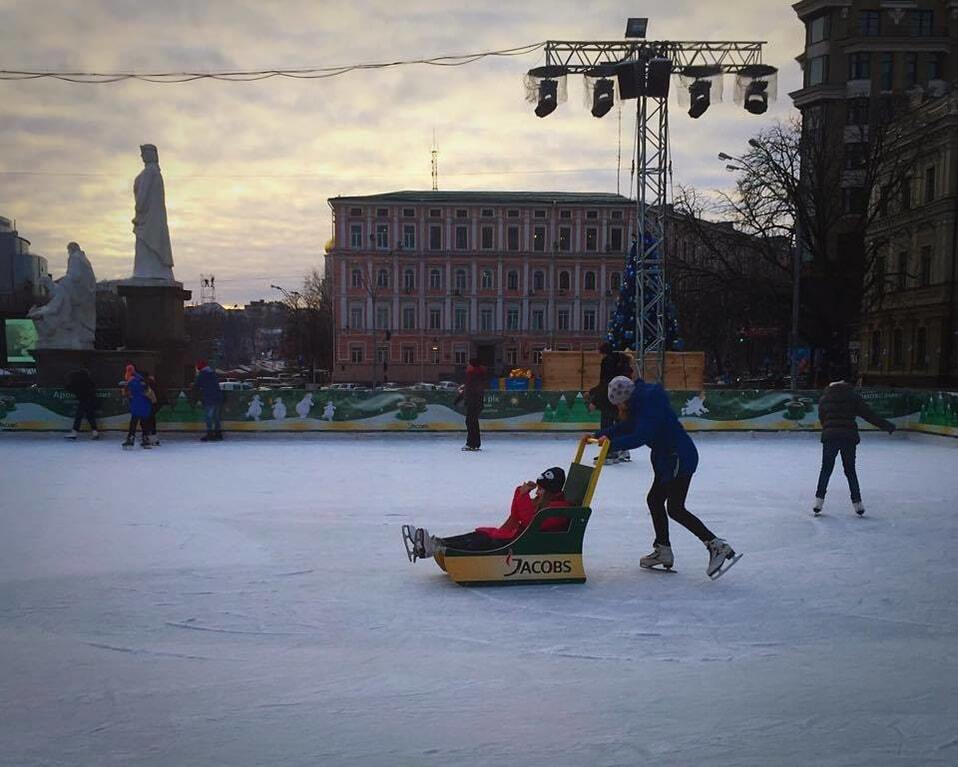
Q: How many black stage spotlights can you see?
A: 4